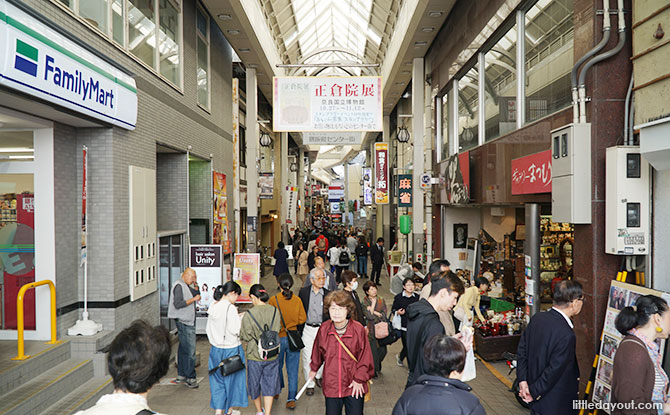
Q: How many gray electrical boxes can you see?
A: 2